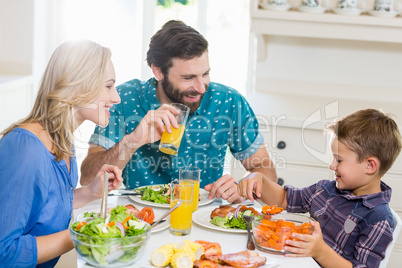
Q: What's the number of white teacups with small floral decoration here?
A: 4